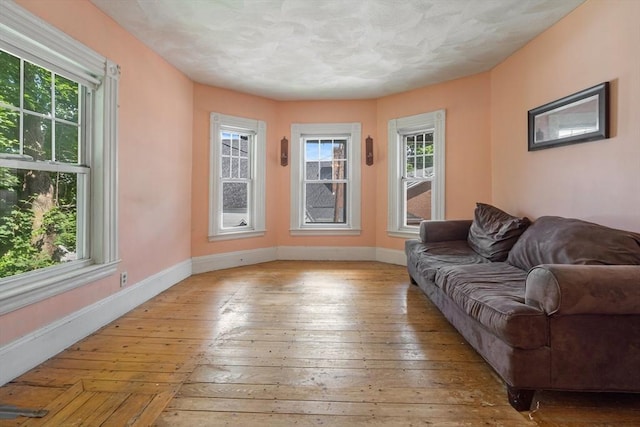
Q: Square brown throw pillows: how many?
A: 1